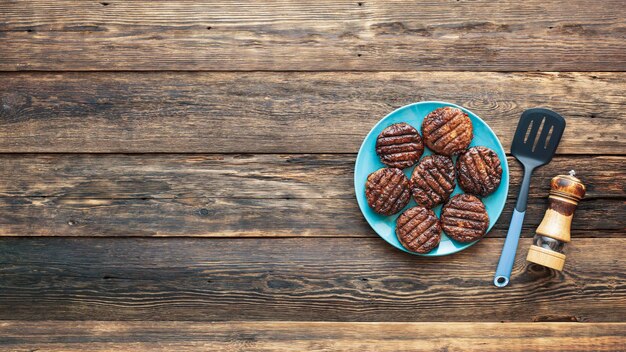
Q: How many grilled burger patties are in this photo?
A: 7